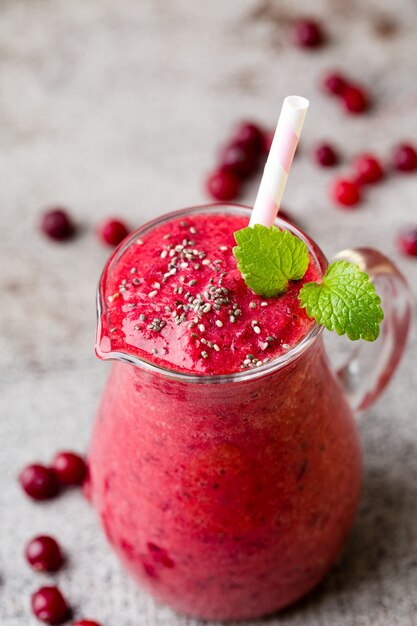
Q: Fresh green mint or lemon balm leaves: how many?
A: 2